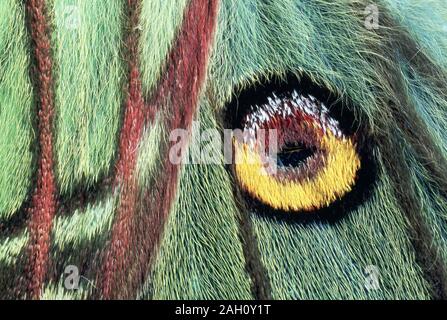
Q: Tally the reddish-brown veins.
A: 3